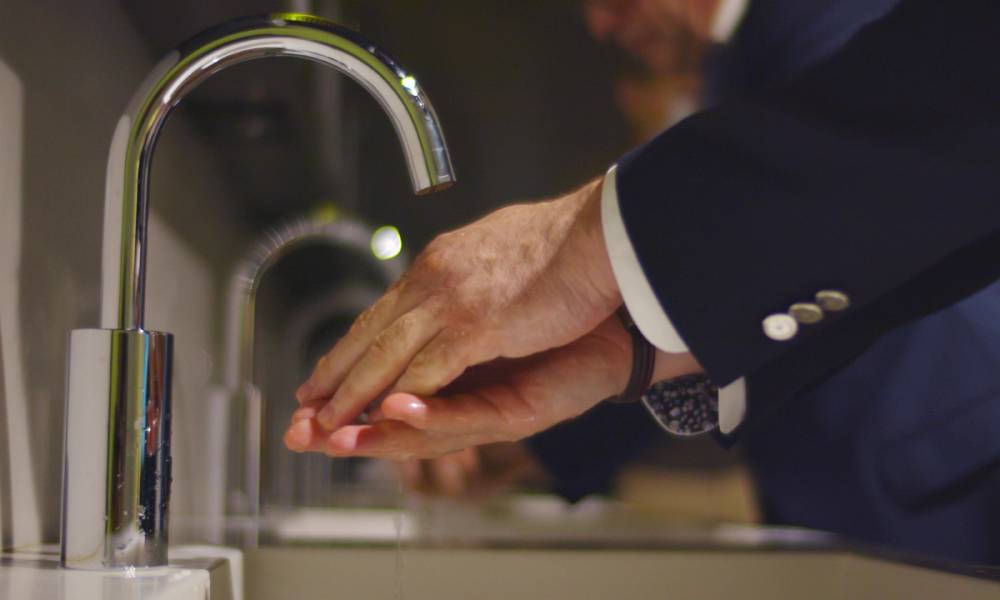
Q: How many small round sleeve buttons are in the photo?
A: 3